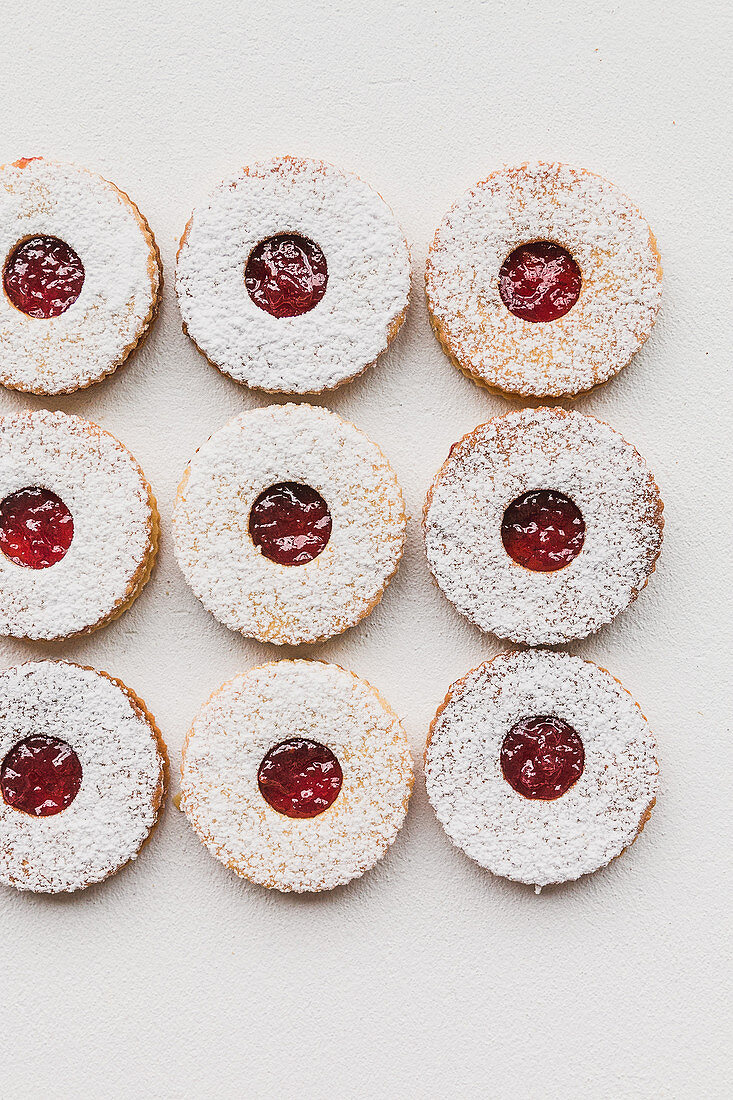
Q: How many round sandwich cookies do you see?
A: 9